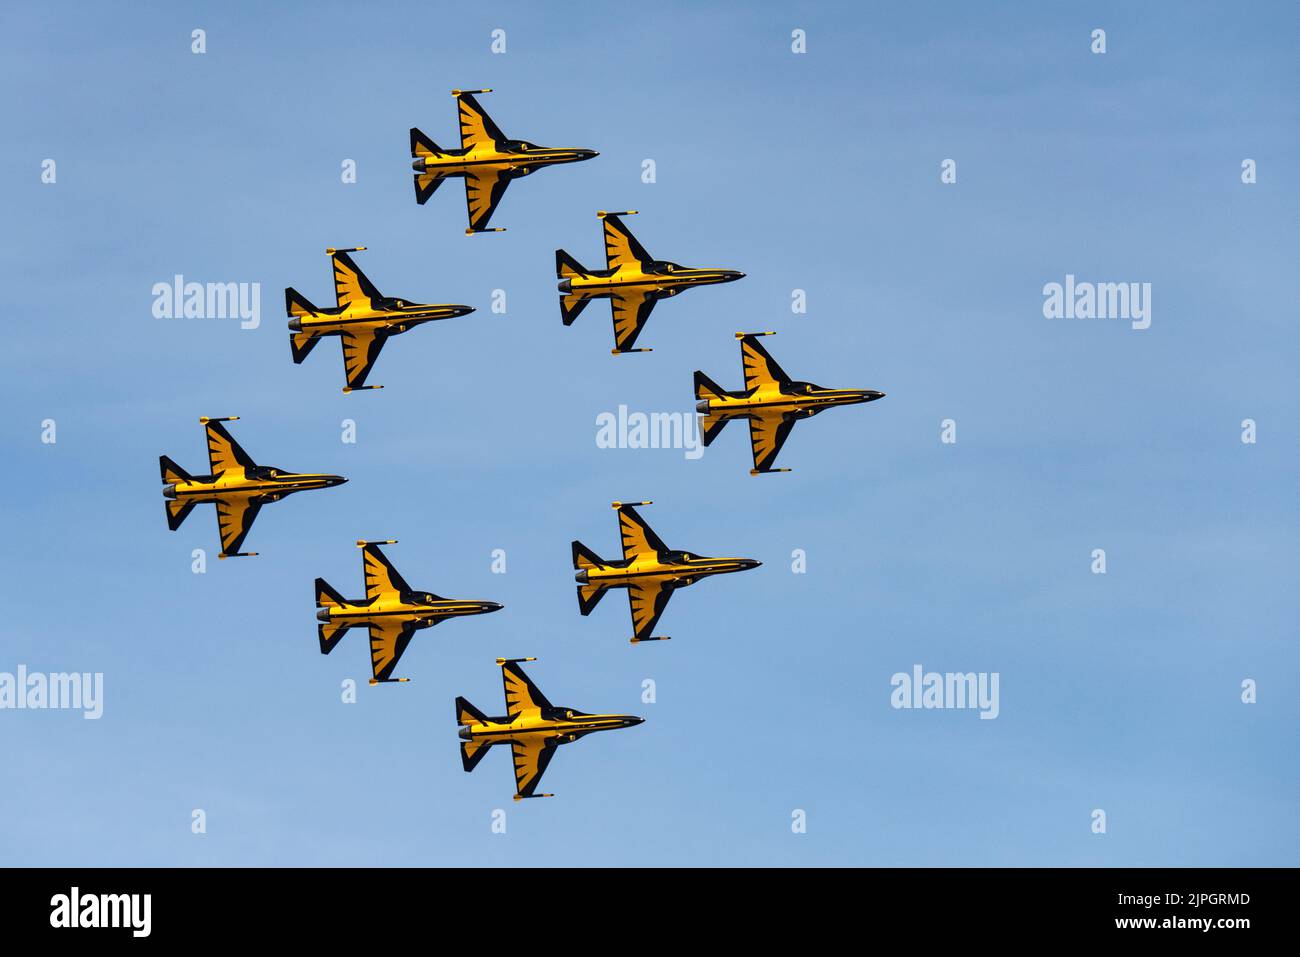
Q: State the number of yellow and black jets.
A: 8